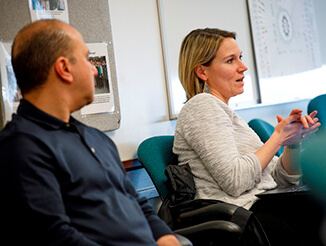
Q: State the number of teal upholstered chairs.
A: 4